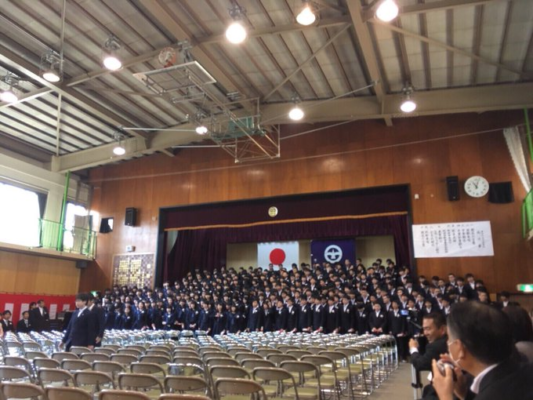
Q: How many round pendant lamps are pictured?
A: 10